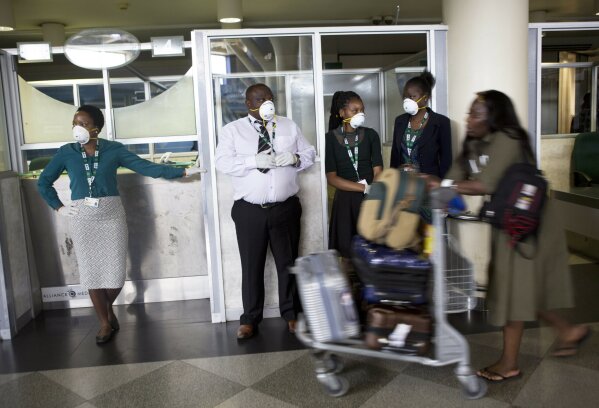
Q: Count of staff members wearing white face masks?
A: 4